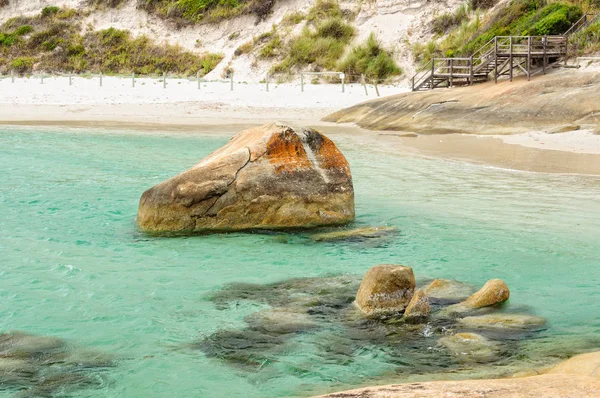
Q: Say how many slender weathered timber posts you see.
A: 13